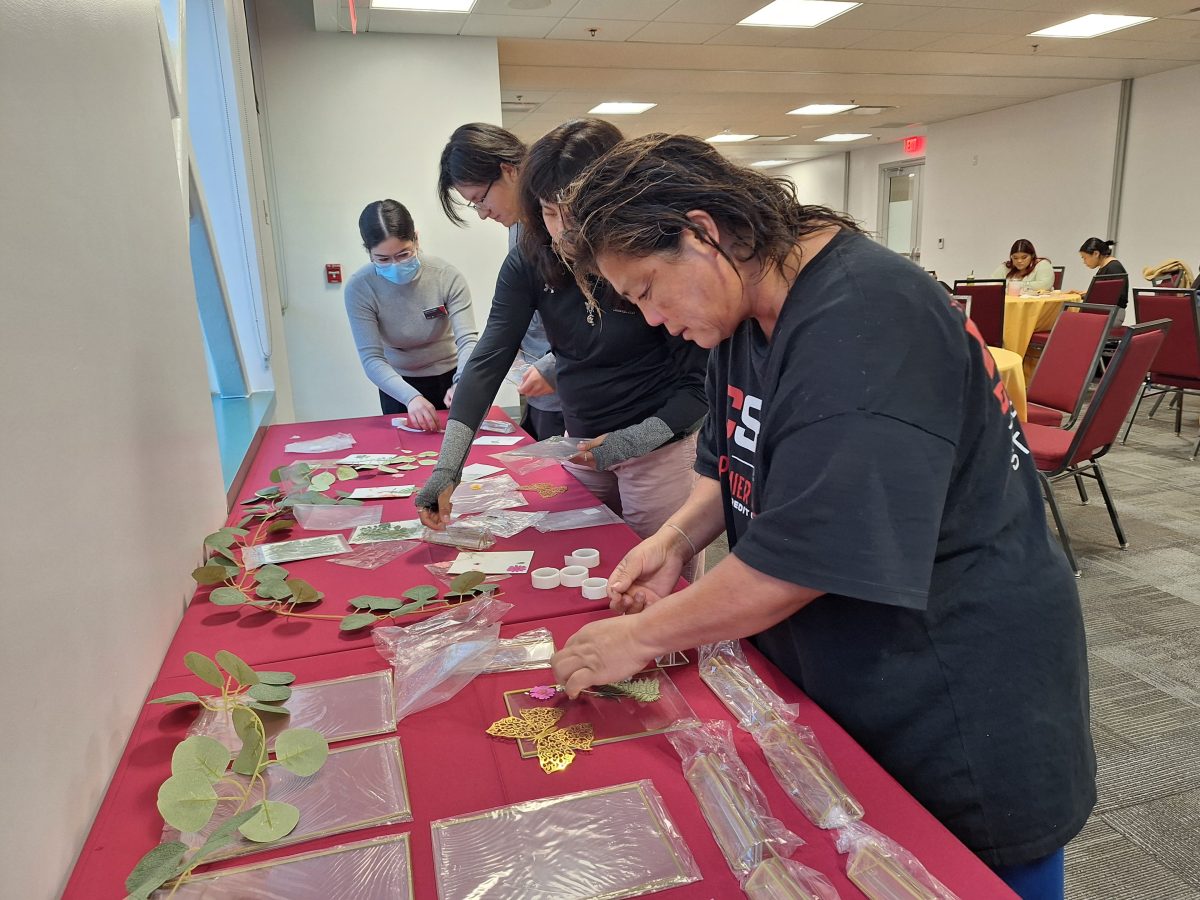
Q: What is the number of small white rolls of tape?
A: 4